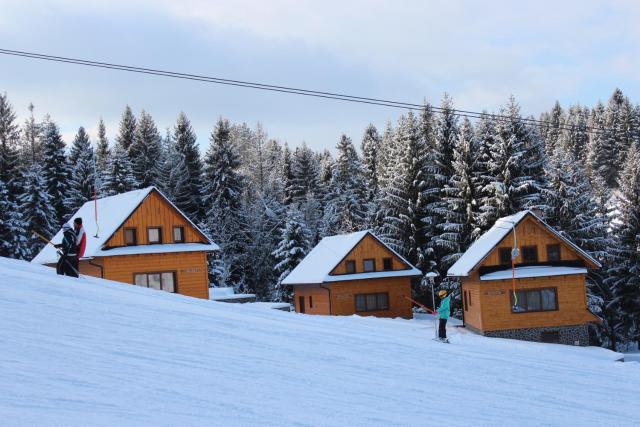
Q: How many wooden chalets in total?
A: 3